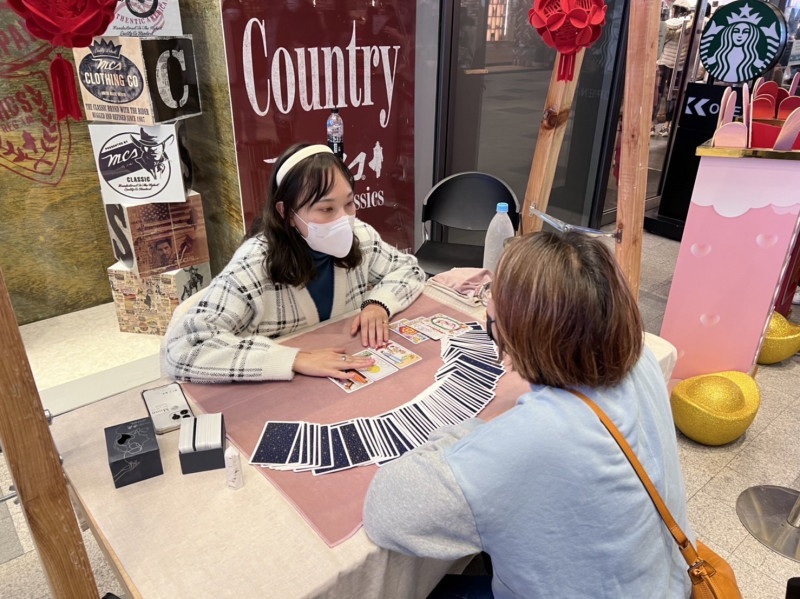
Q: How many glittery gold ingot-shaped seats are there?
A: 2